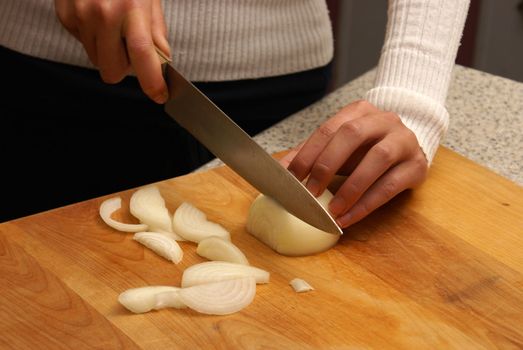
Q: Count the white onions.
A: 1